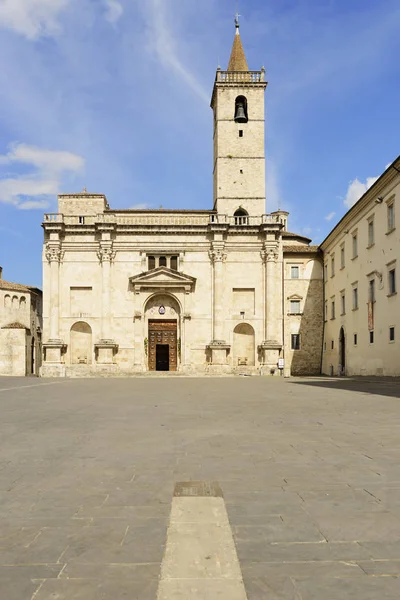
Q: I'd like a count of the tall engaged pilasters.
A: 4